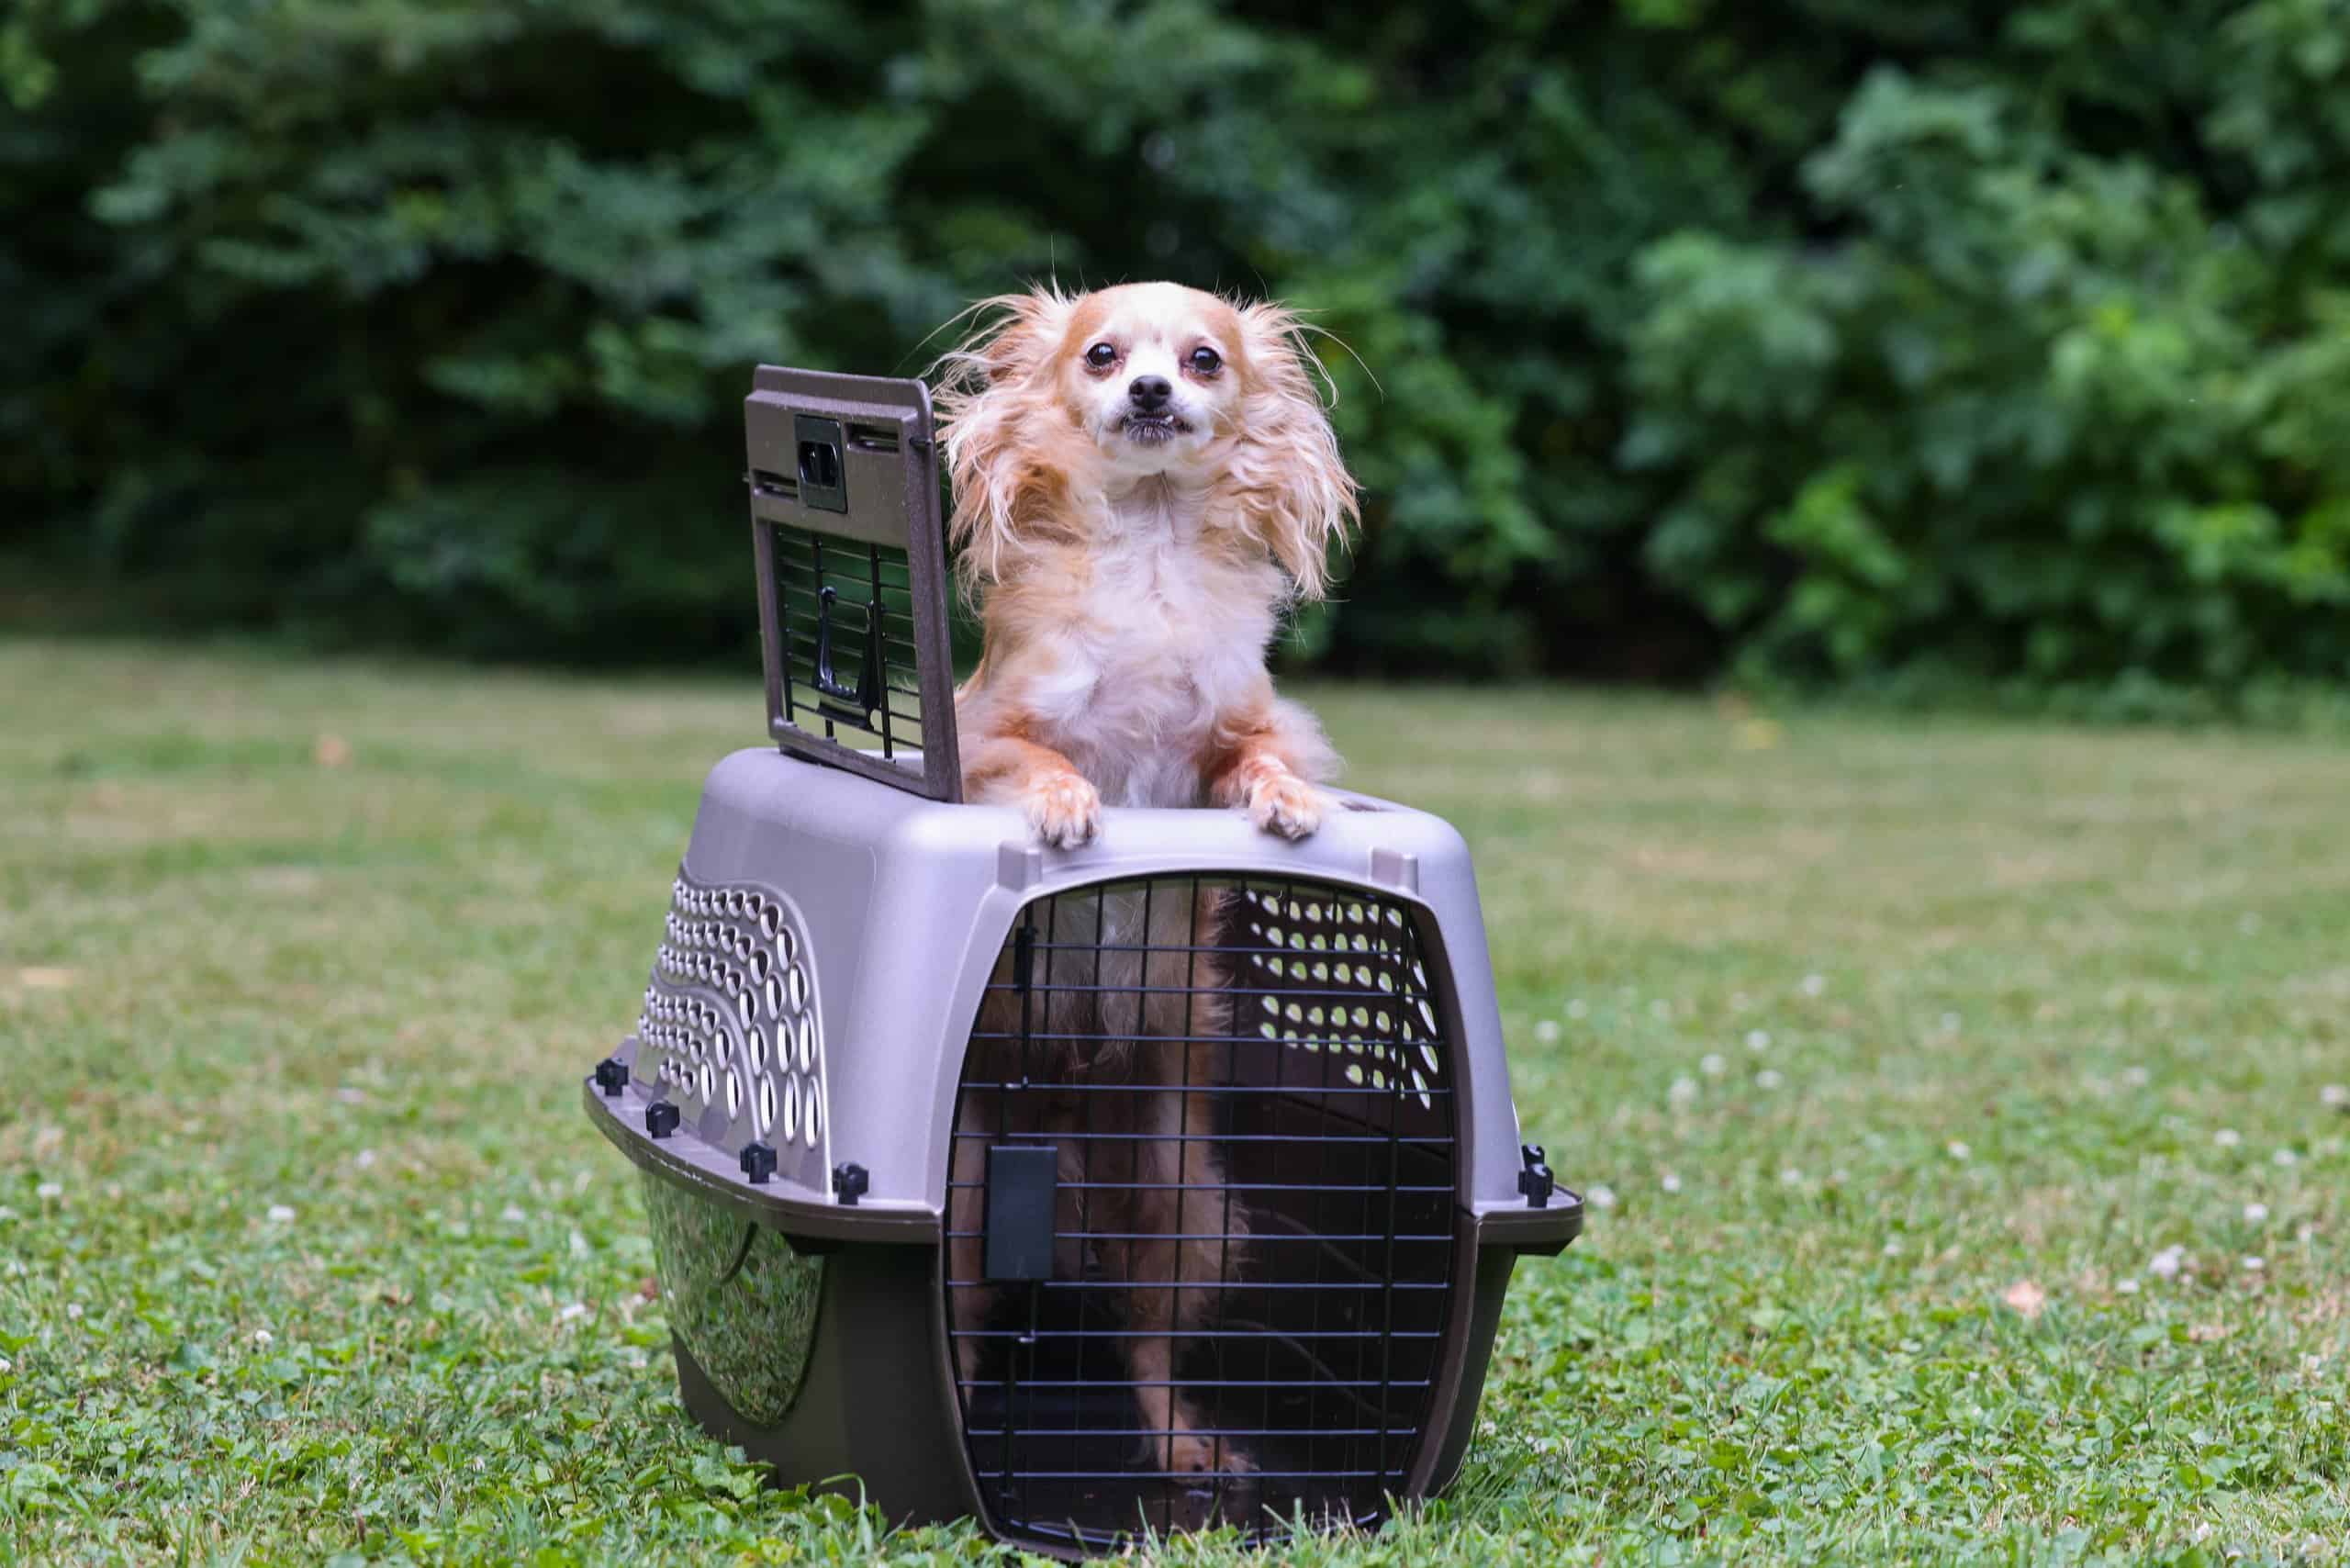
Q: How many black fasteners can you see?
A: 6